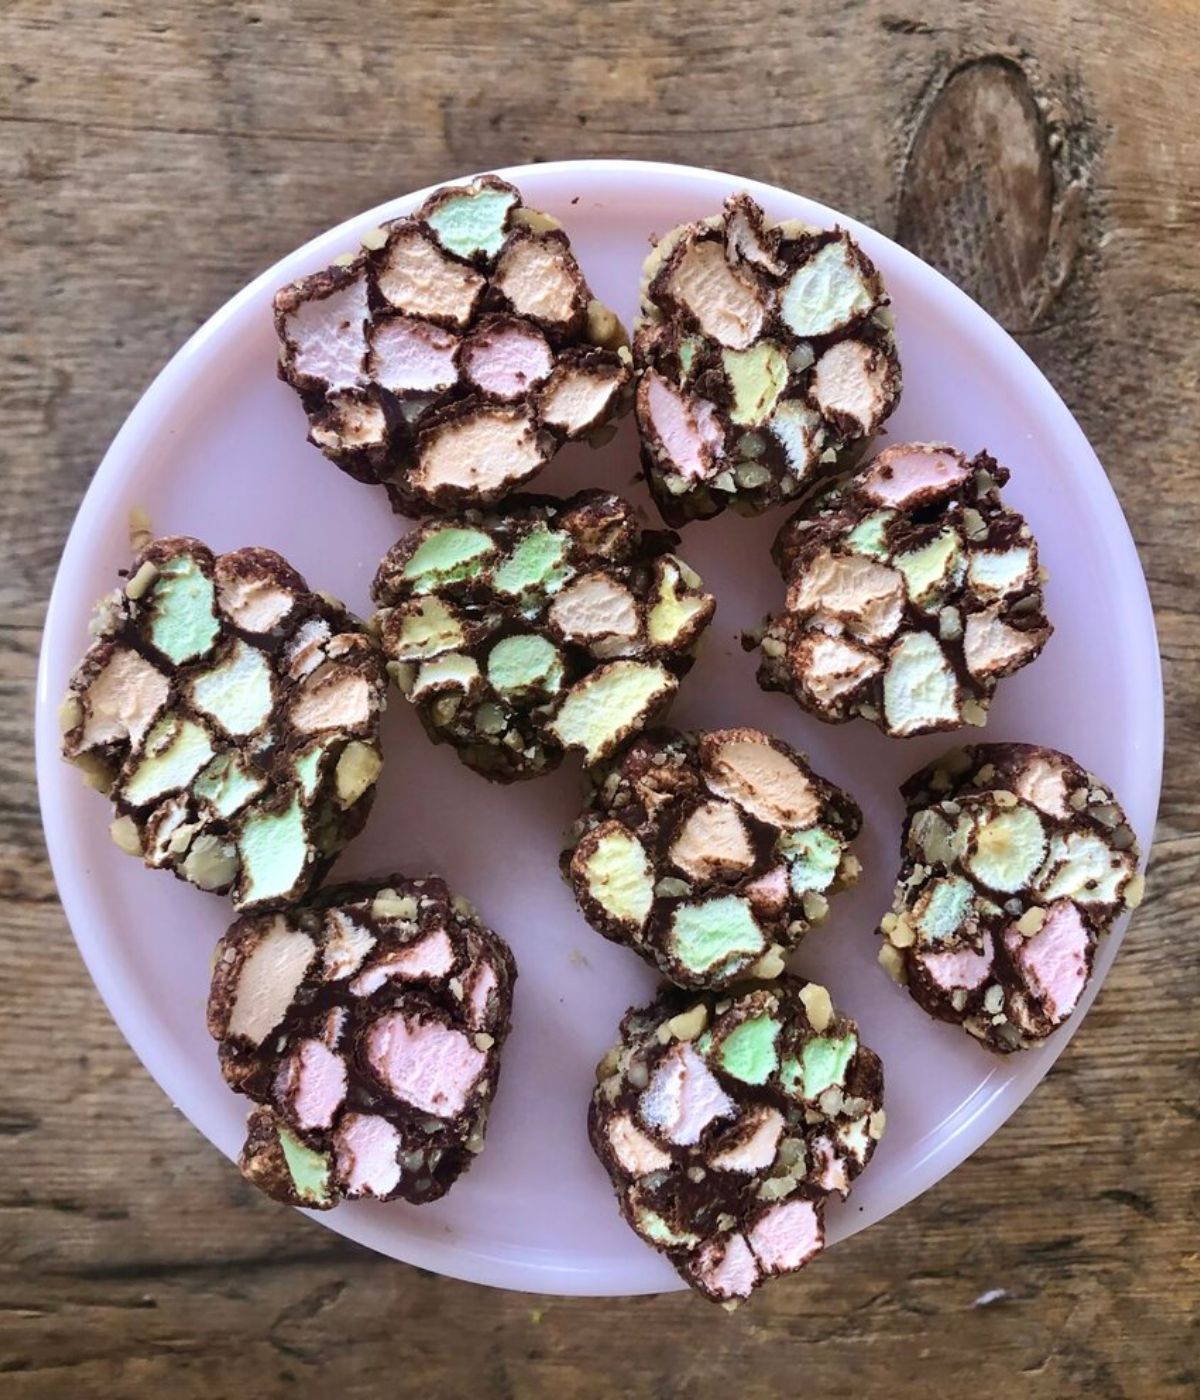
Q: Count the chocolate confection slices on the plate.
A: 9